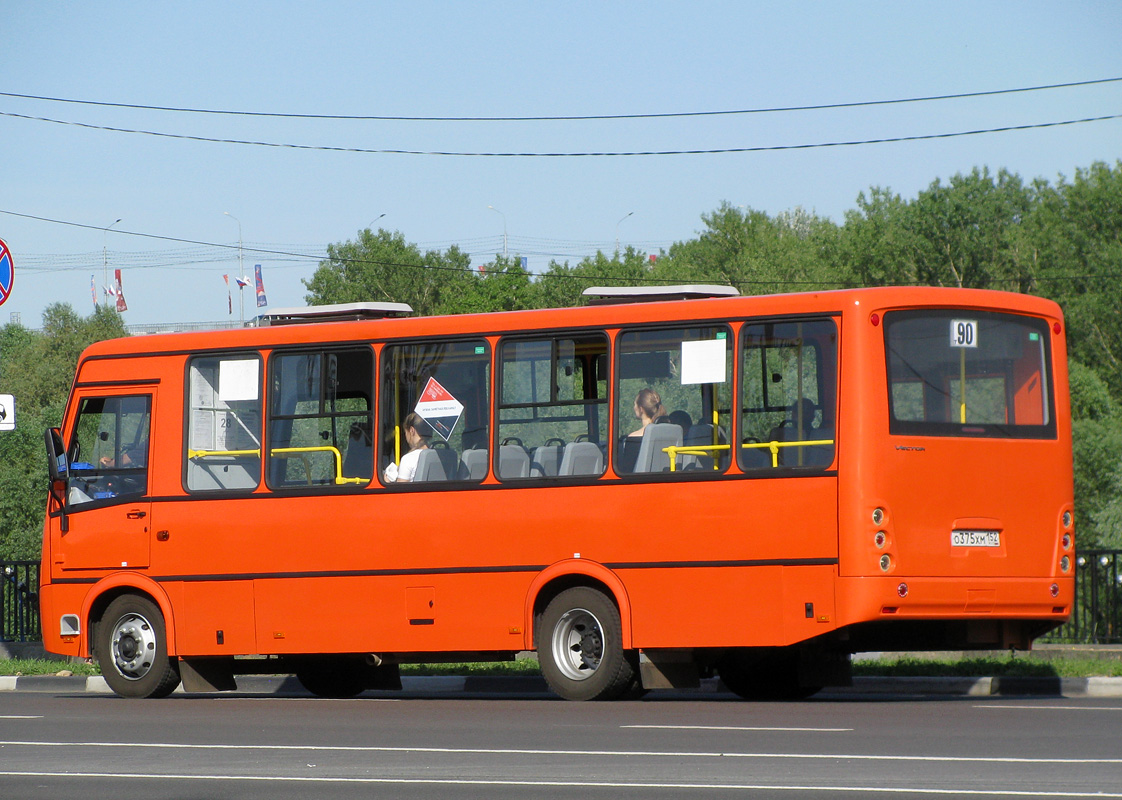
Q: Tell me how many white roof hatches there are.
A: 2